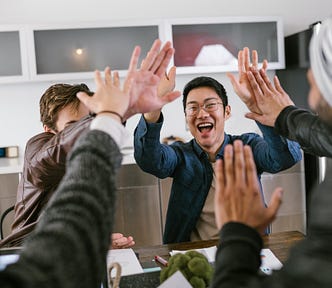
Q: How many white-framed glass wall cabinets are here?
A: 3